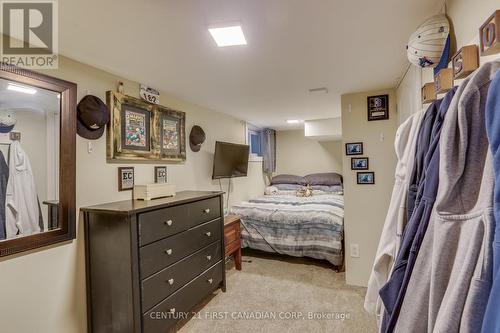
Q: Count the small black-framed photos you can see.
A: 3